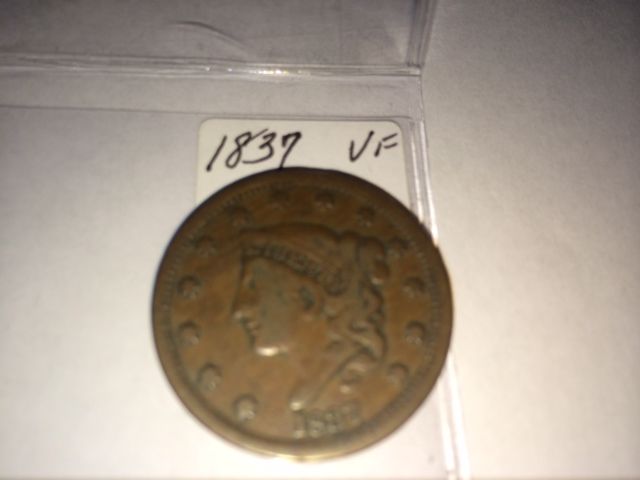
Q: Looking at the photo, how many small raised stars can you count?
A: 13